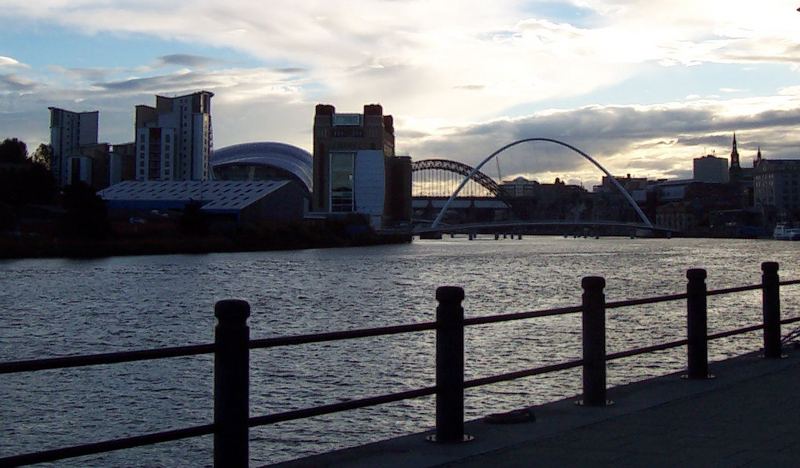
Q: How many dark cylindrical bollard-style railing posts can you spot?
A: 5